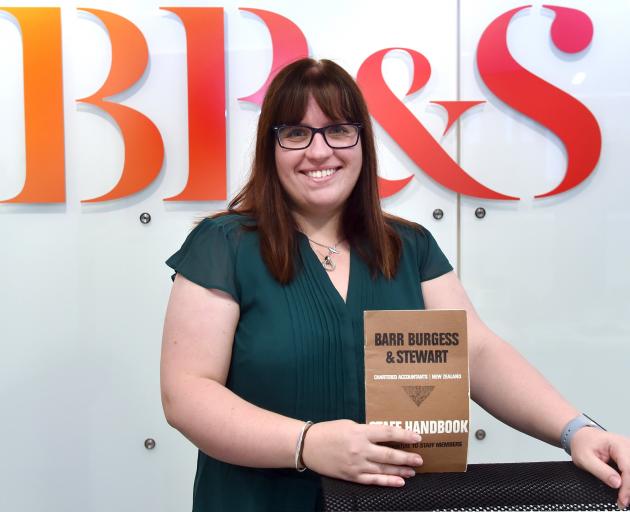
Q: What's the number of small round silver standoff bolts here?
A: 5